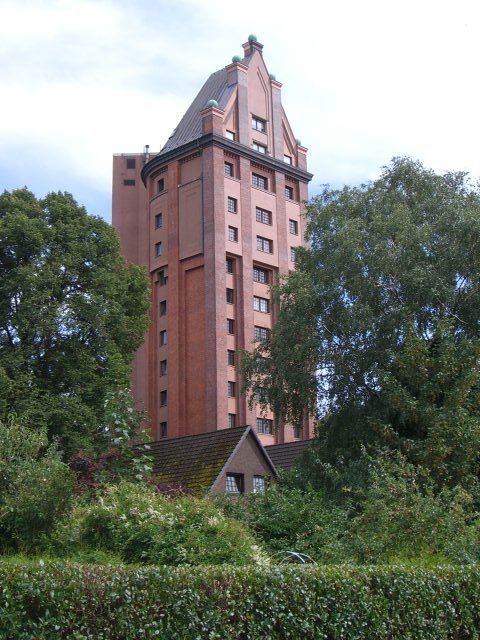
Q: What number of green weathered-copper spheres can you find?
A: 5